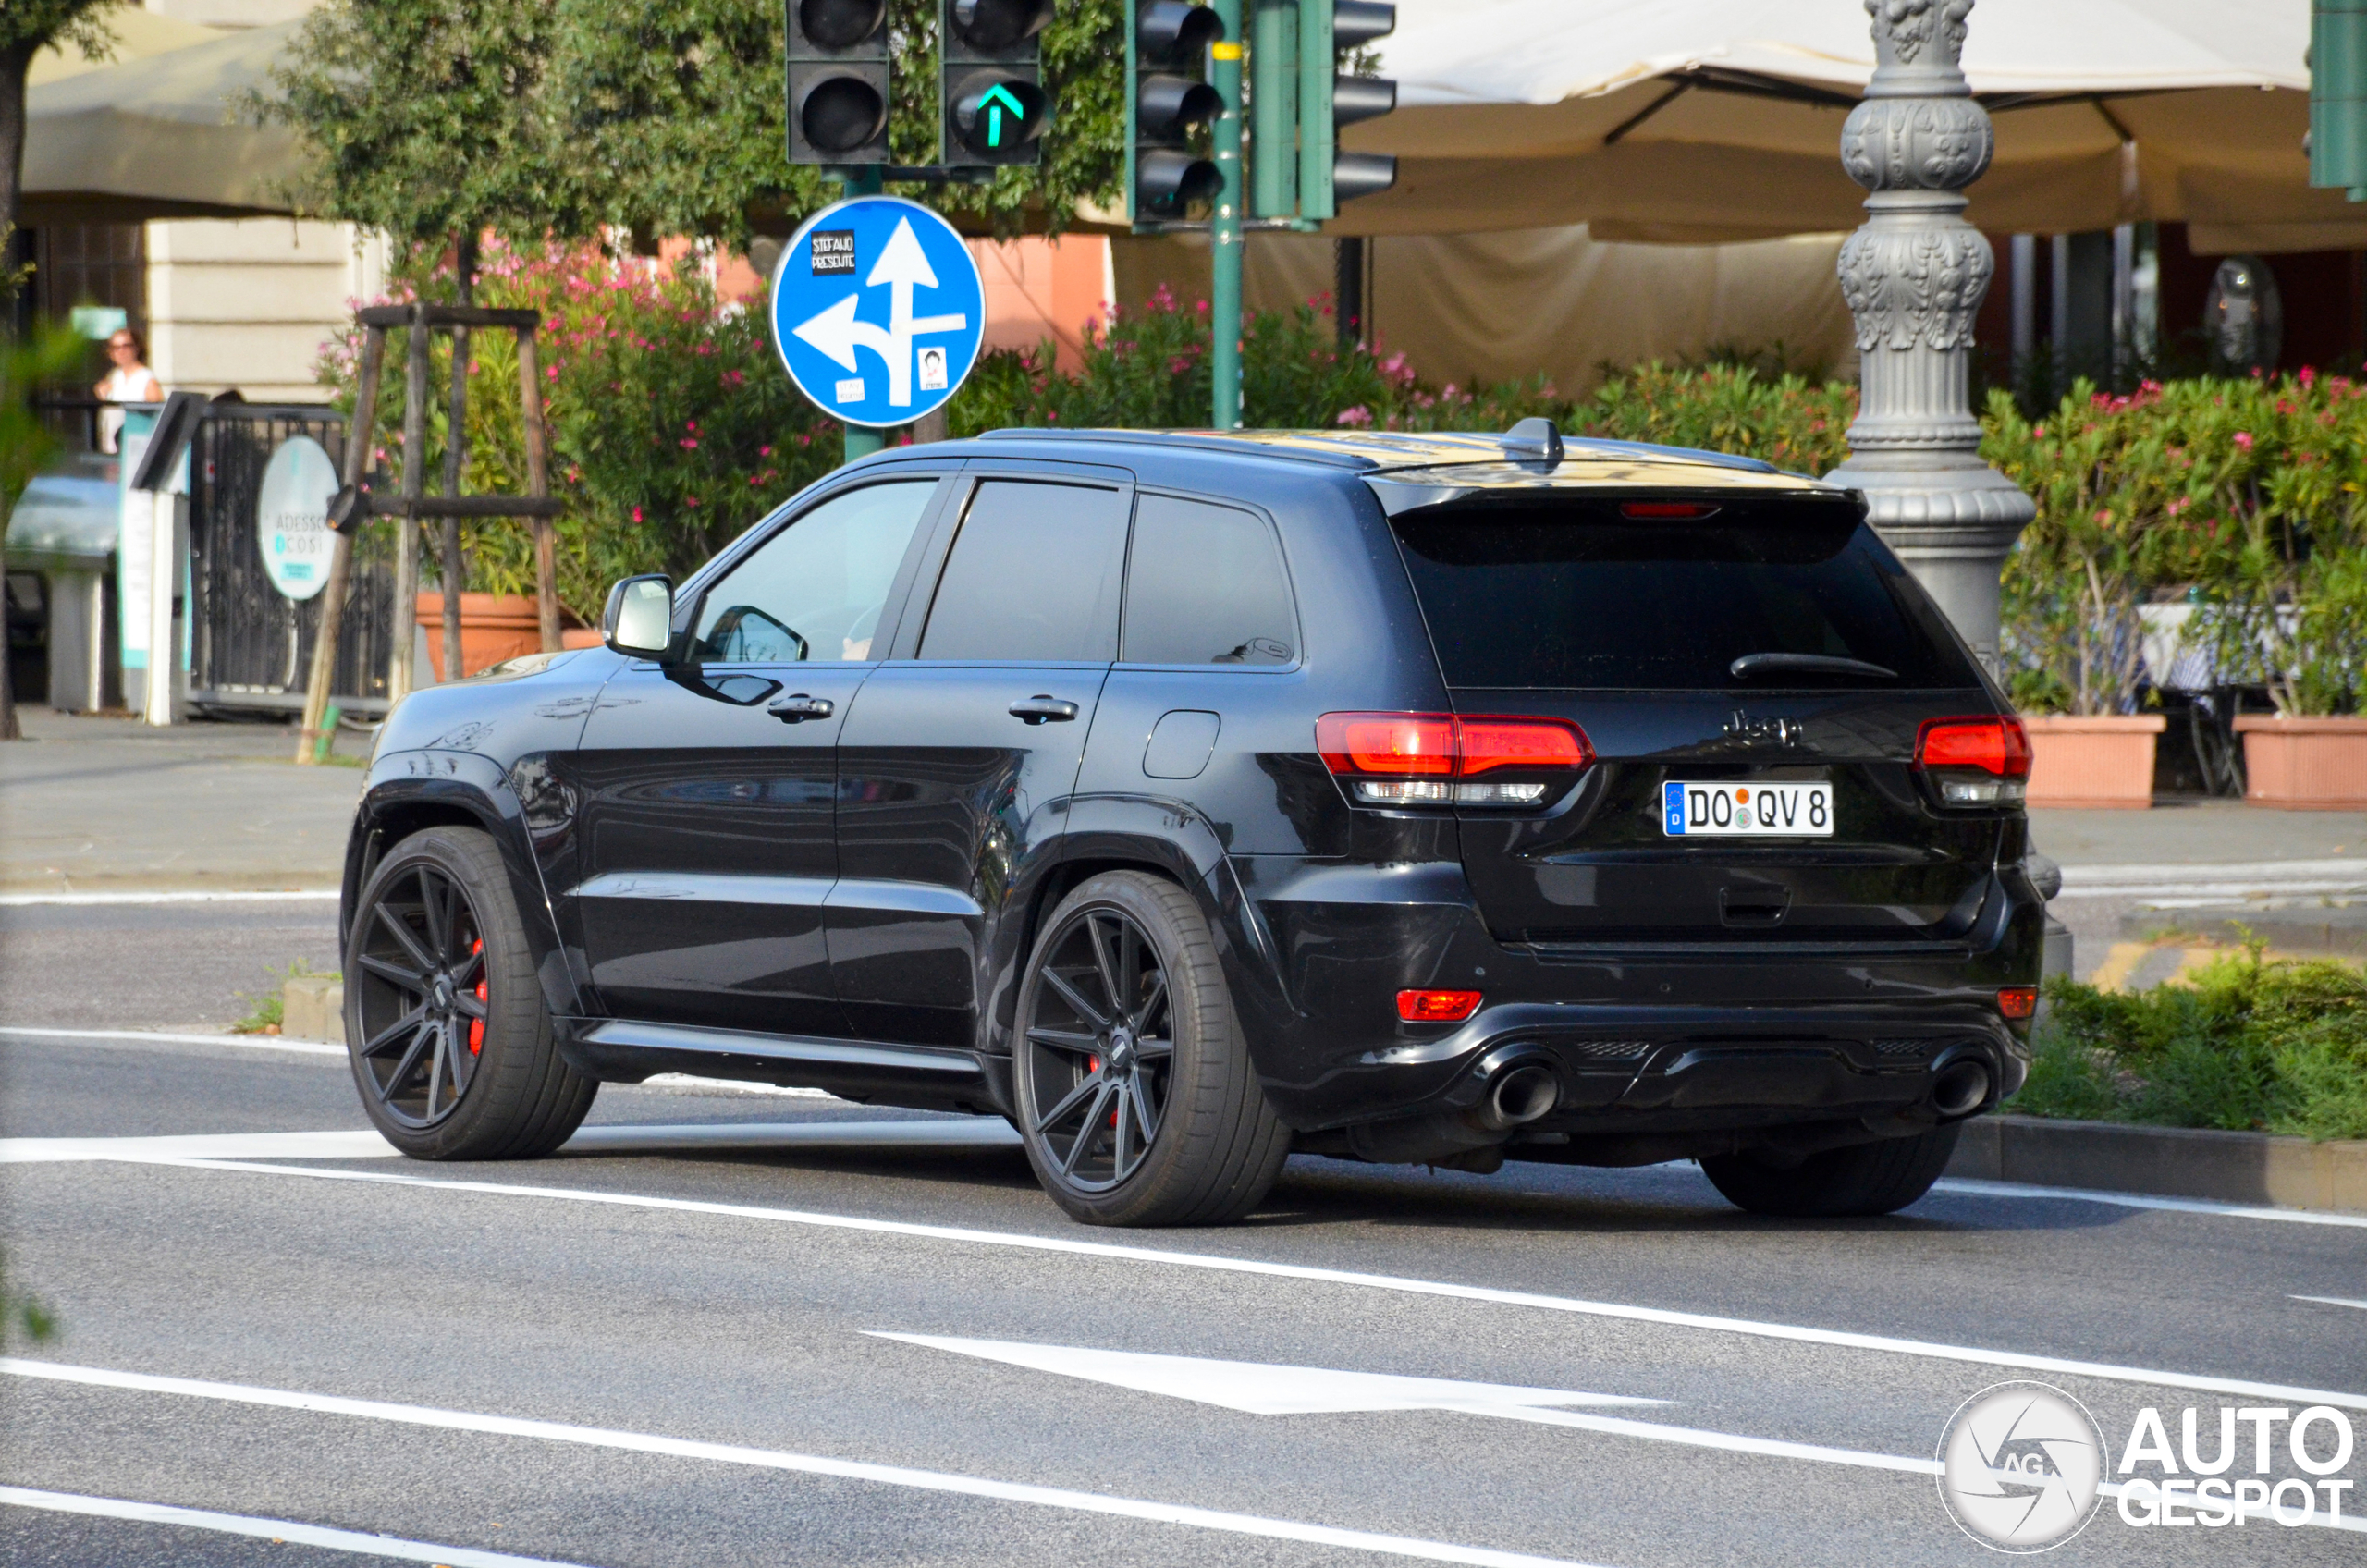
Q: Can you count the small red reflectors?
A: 2